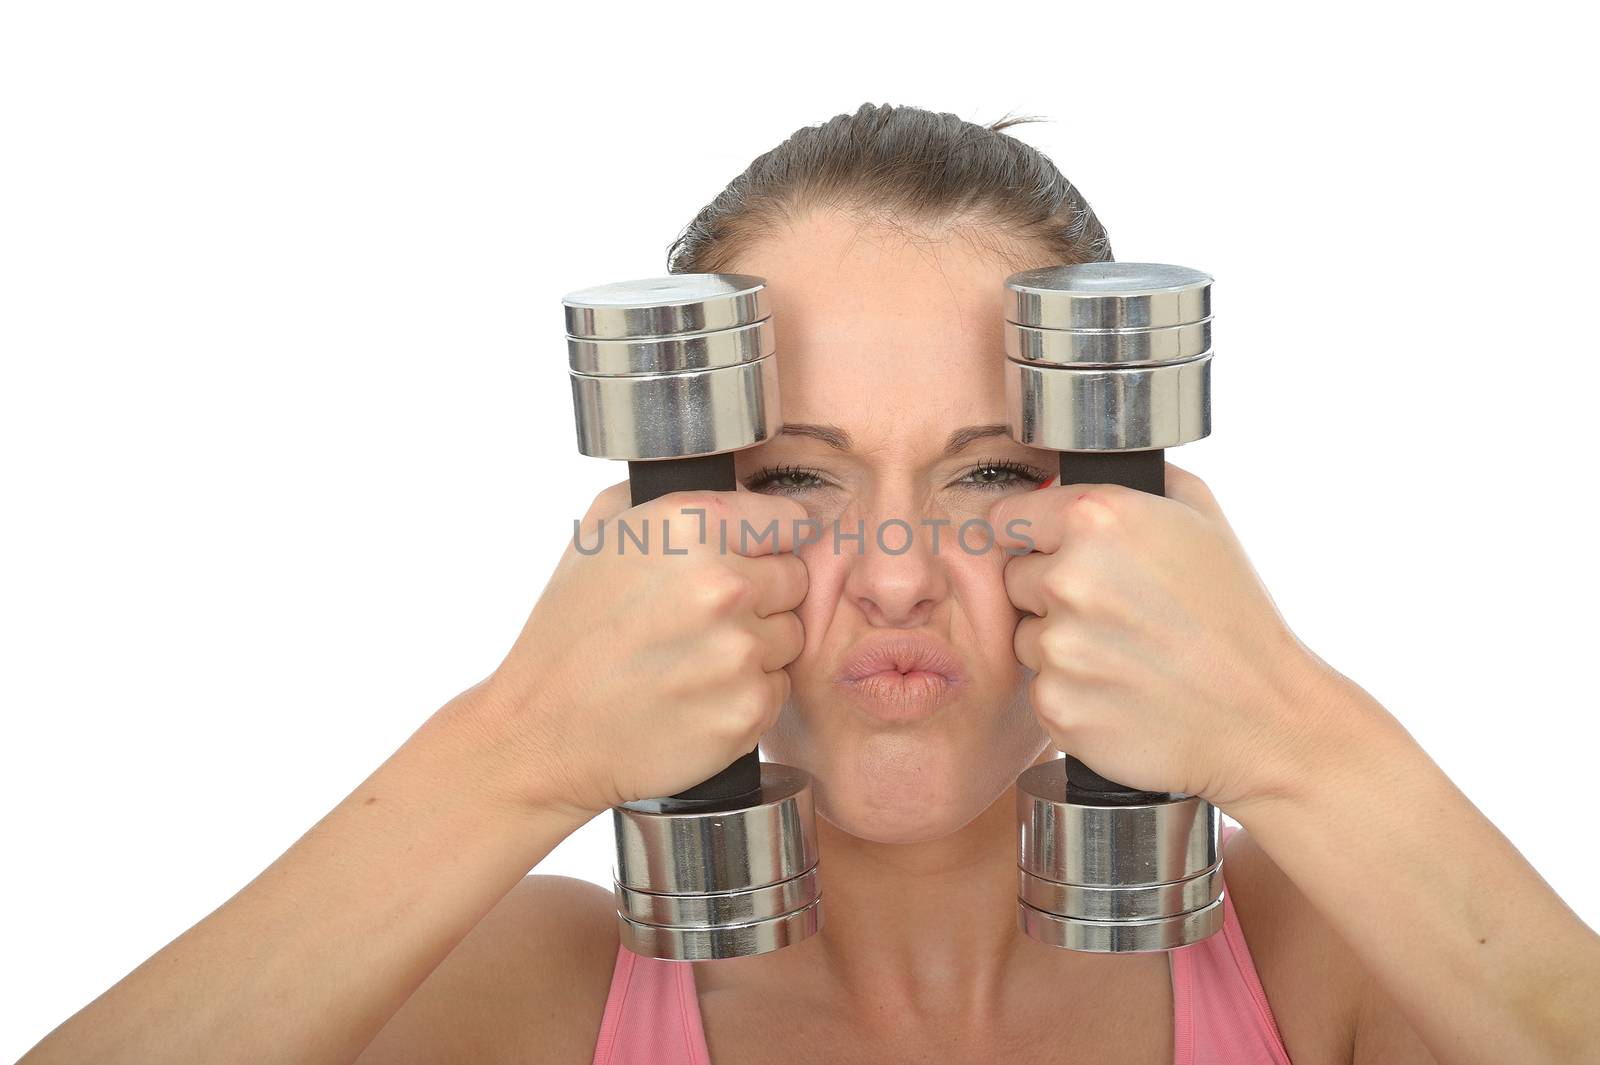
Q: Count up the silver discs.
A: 12